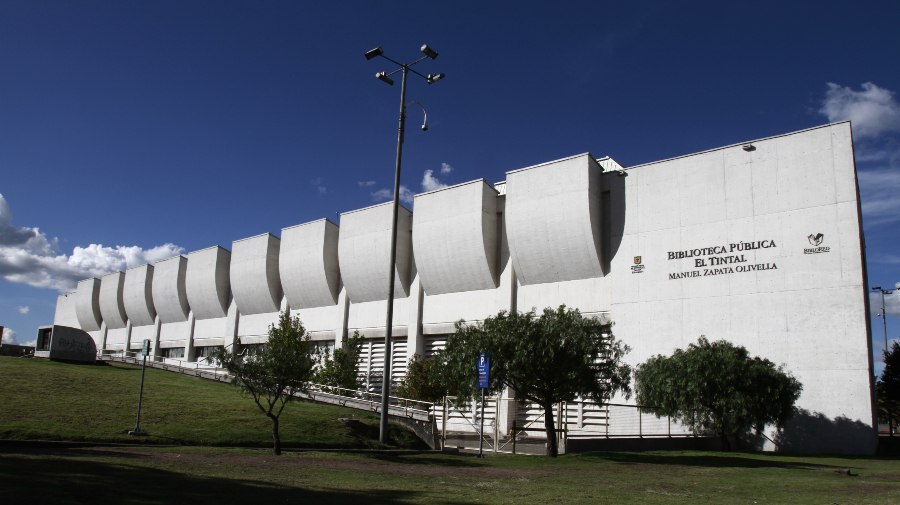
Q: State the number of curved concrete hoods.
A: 10